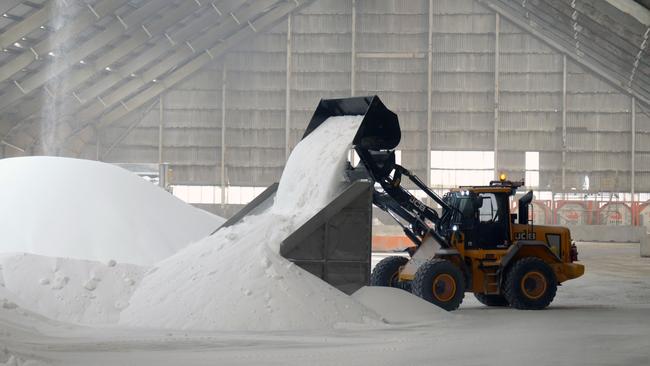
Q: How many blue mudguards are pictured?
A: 0